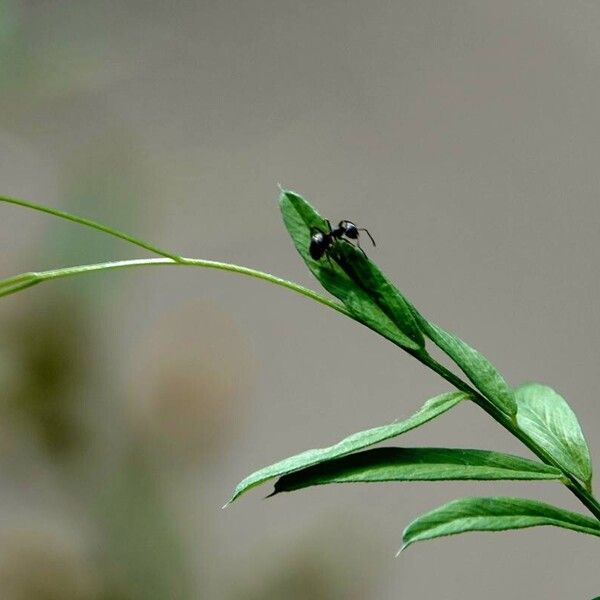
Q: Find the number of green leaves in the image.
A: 6